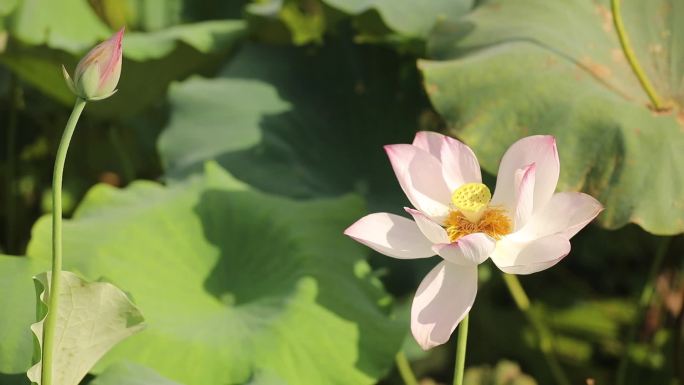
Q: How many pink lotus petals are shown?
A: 11